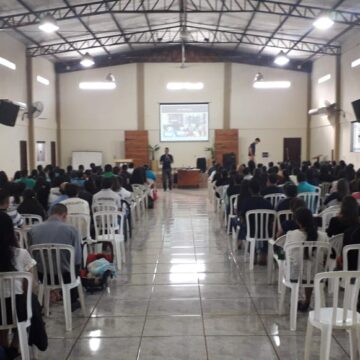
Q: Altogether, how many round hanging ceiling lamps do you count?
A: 4